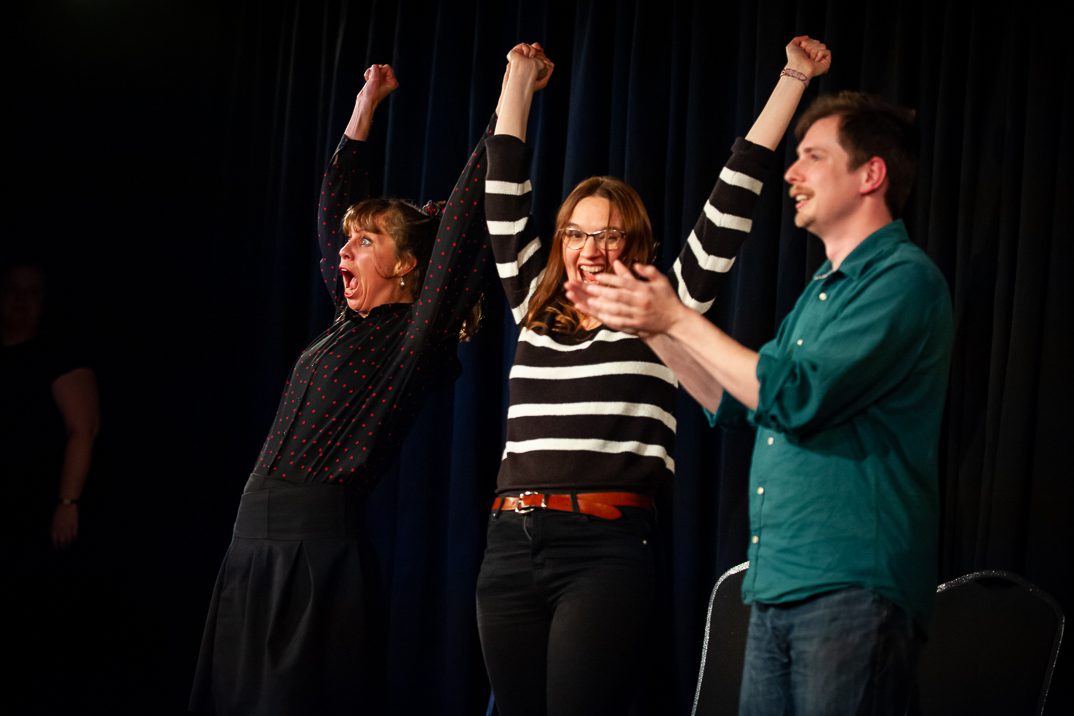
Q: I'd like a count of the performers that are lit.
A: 3